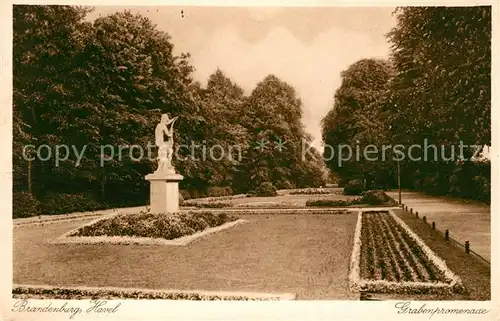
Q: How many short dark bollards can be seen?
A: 8